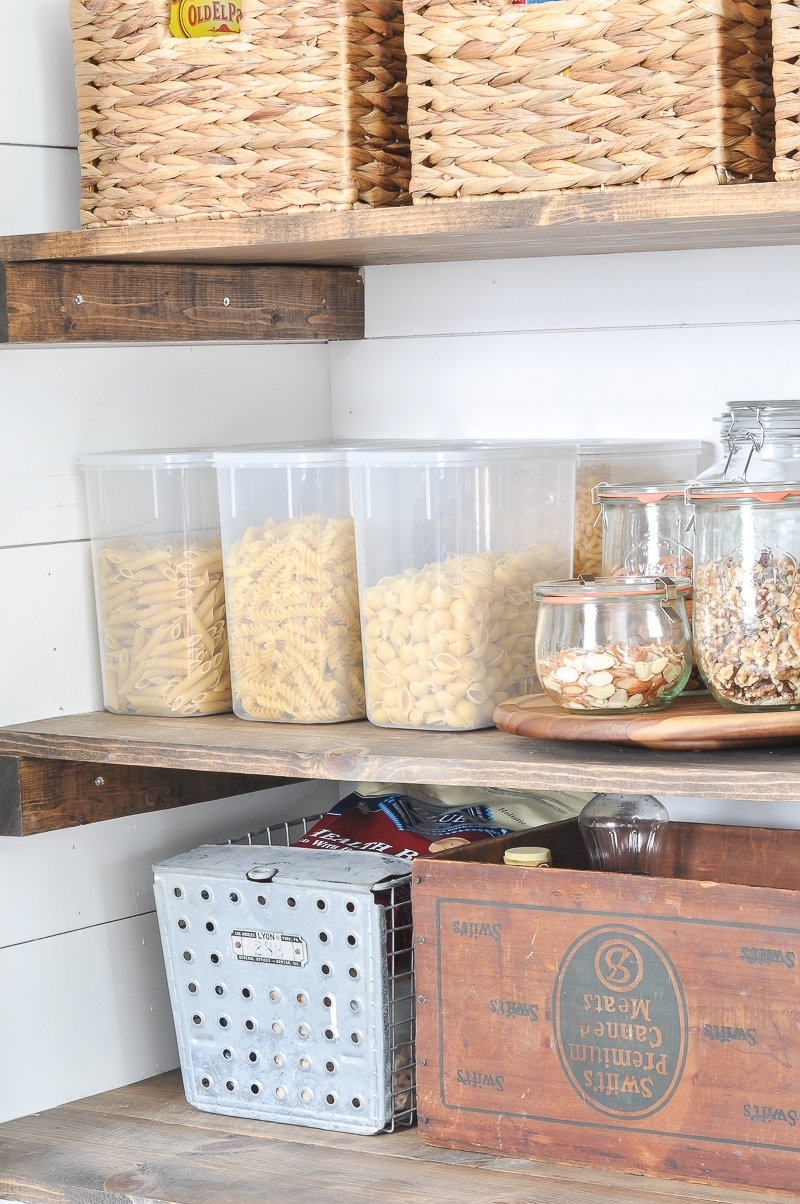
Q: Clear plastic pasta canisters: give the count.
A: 4